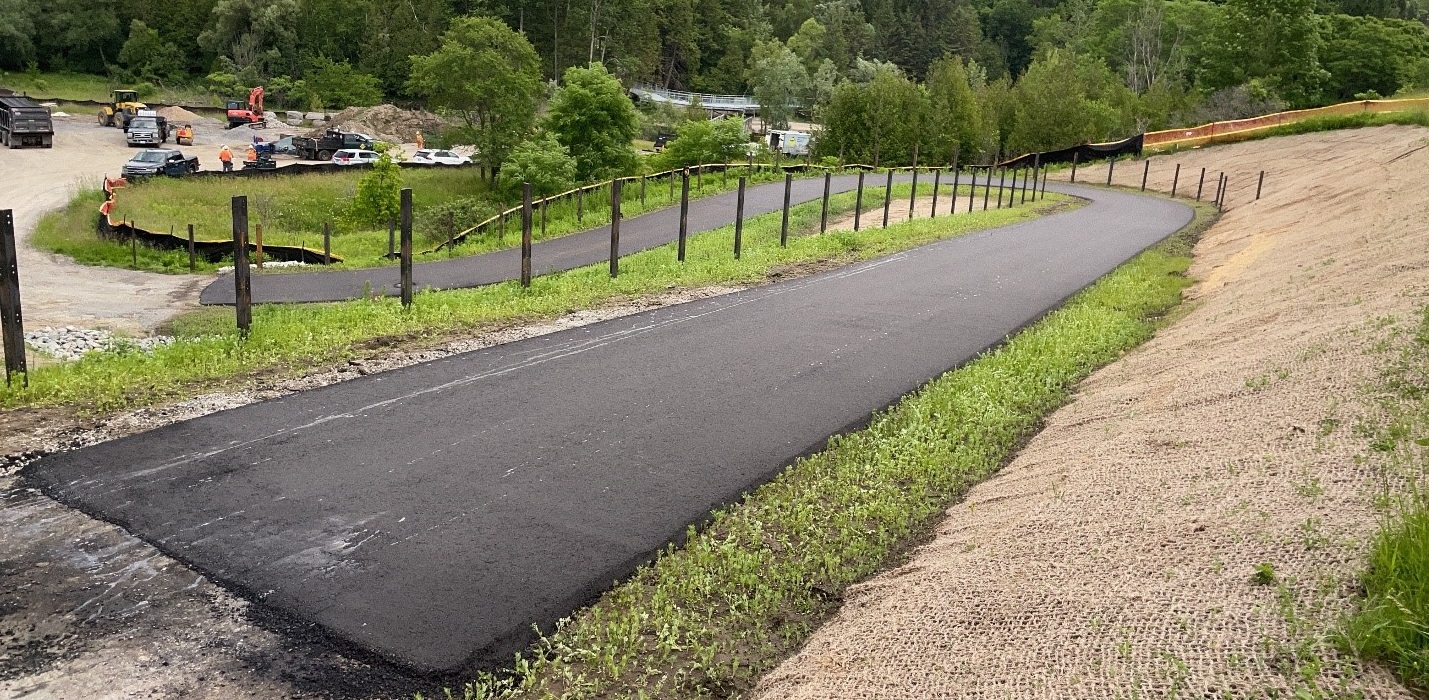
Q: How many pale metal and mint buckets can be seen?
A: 0